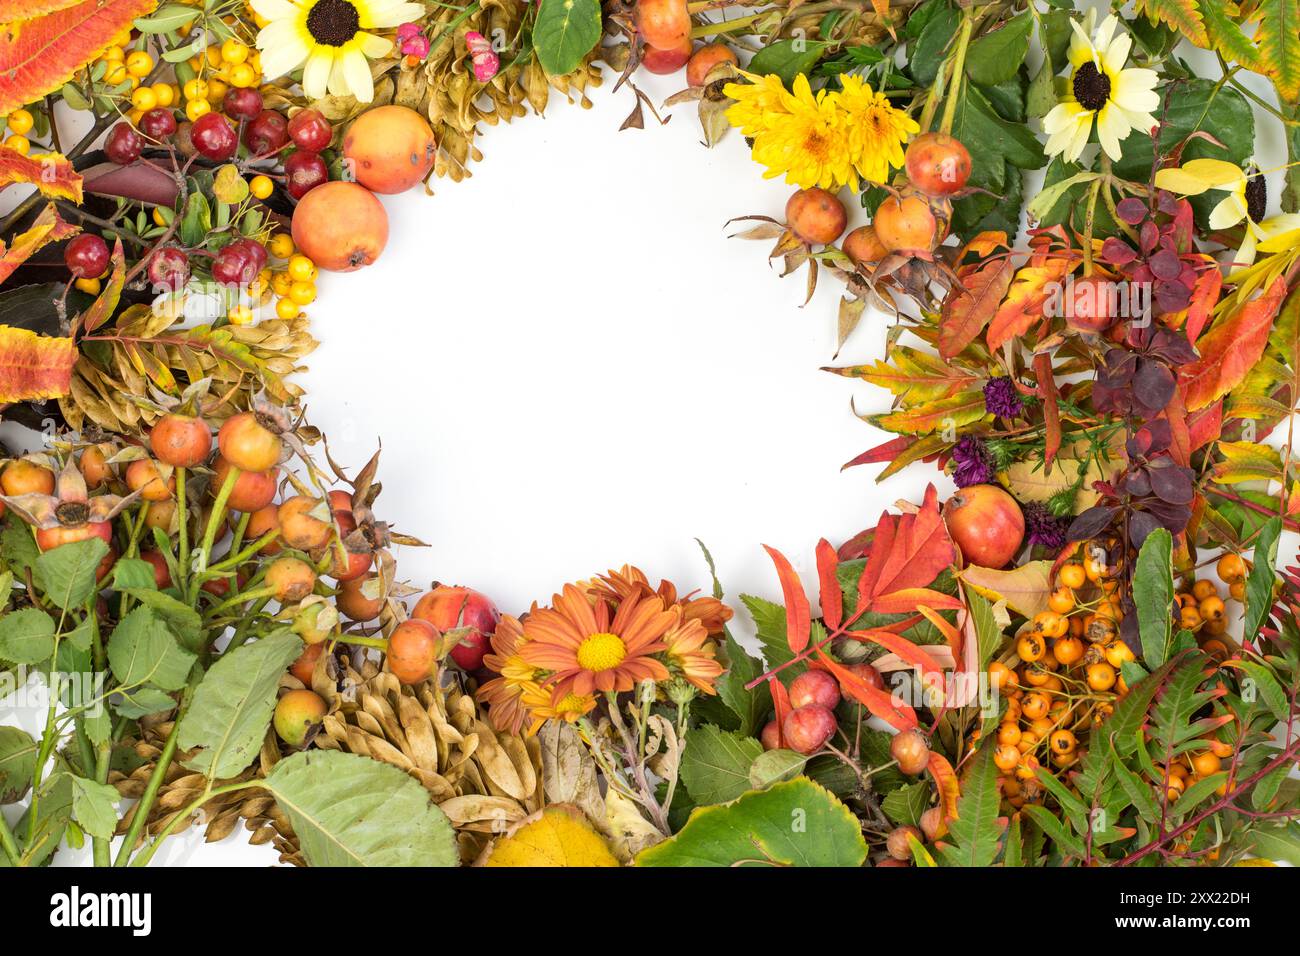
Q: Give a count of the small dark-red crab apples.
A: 11